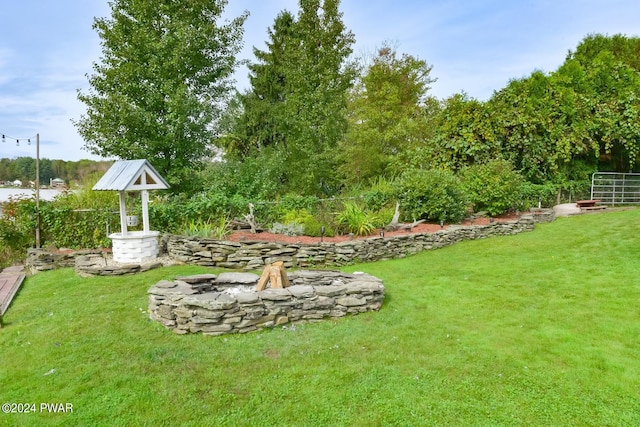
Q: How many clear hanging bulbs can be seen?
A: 3